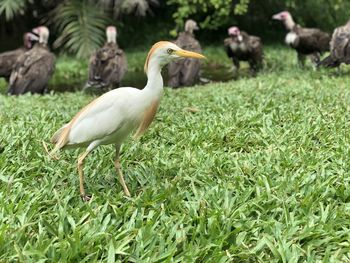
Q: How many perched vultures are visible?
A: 7